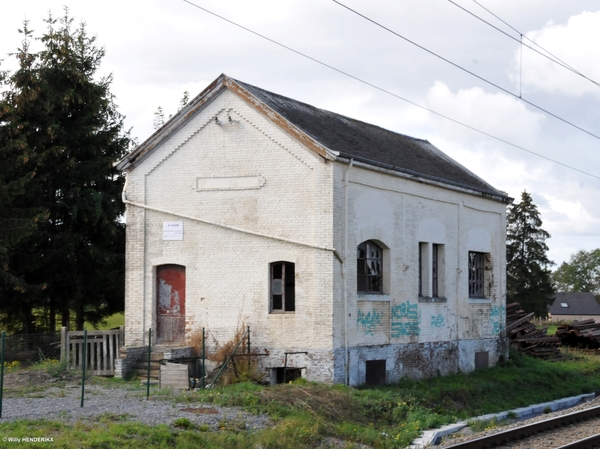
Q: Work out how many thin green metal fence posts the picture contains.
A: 5